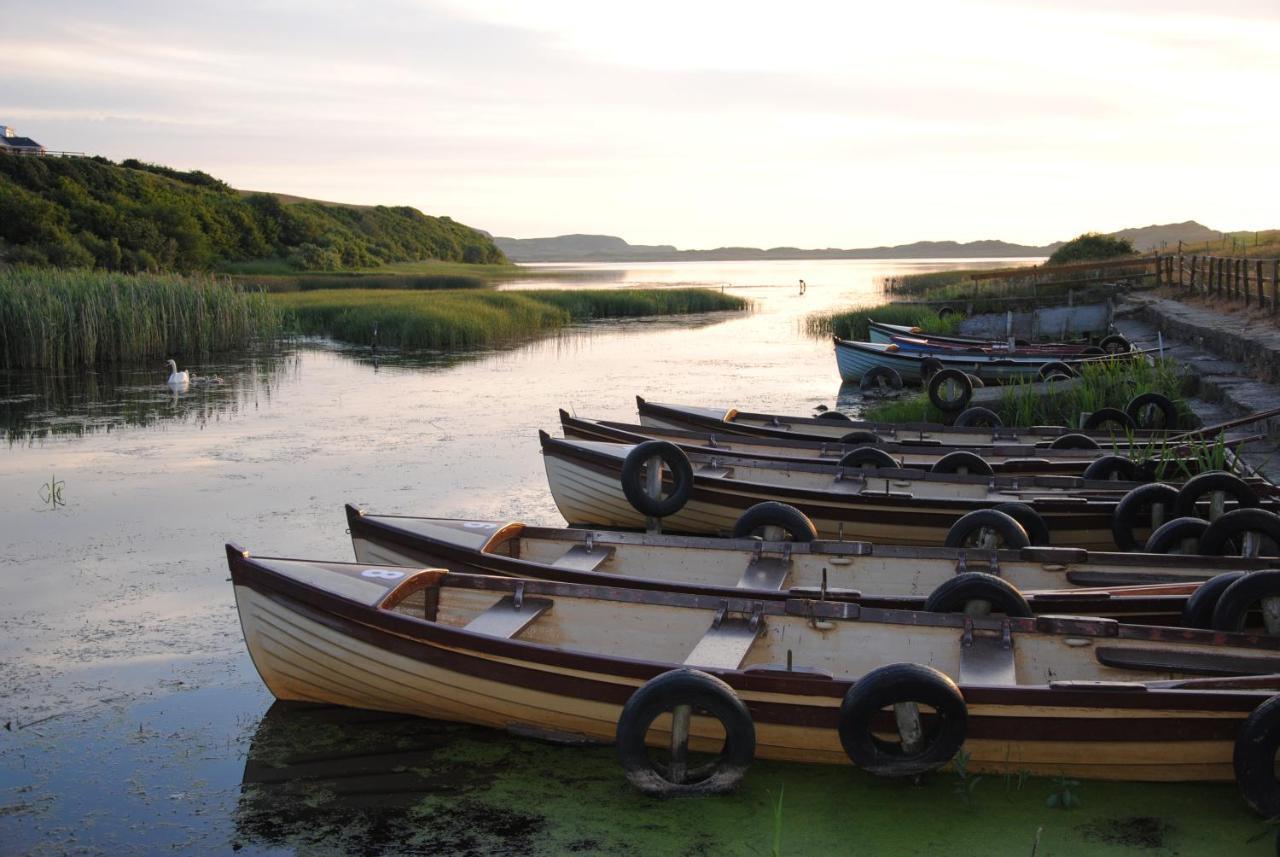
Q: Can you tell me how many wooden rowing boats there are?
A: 8